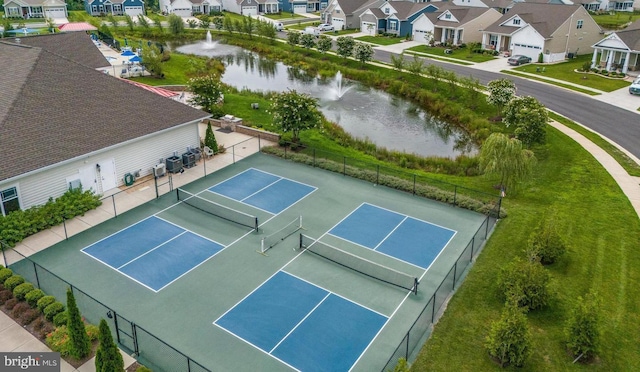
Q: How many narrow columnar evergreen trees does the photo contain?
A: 3